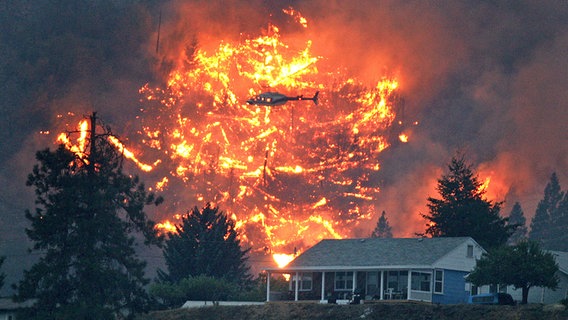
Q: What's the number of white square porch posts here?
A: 6